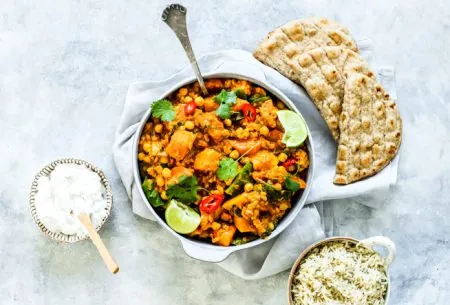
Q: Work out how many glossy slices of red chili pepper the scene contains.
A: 4